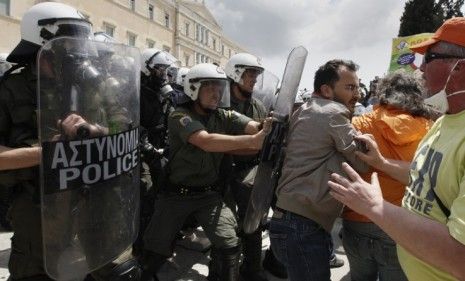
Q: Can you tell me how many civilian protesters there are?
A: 3